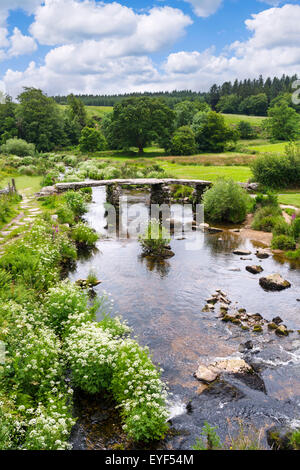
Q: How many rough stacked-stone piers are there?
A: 3